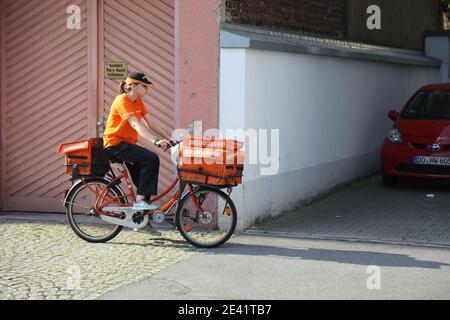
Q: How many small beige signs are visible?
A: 1